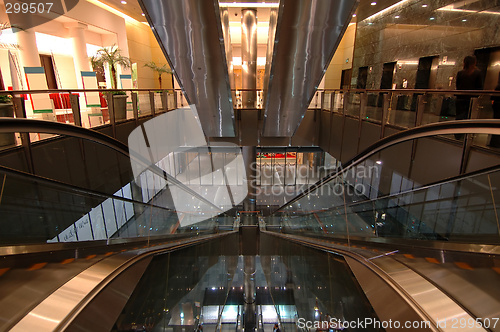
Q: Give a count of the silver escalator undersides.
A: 2